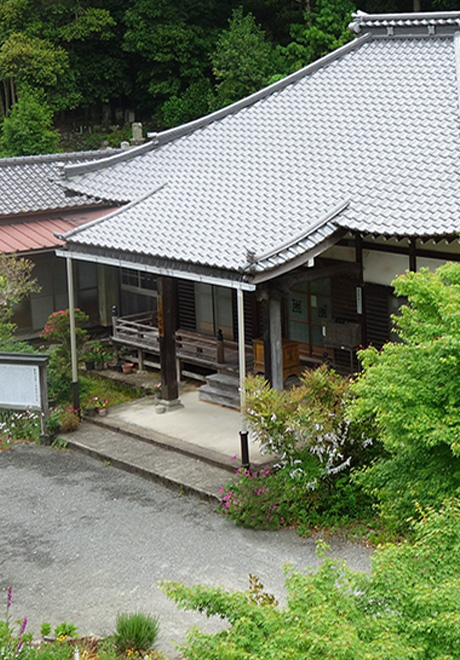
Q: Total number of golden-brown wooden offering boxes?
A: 1